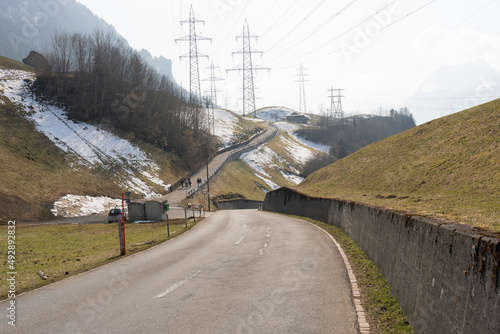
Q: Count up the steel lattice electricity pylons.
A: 5